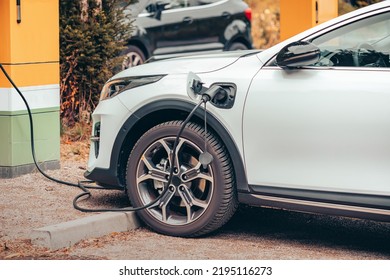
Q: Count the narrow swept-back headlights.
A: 1